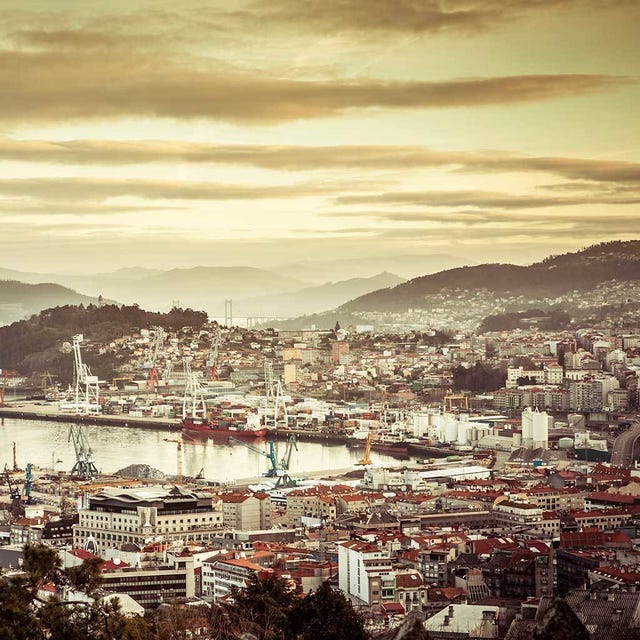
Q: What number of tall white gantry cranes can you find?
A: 3